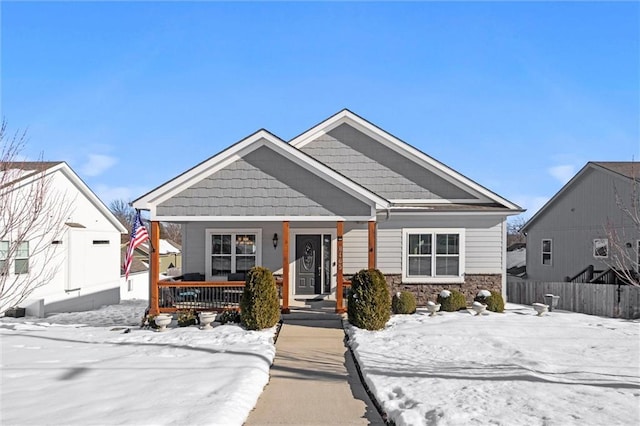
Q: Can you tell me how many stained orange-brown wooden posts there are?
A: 4